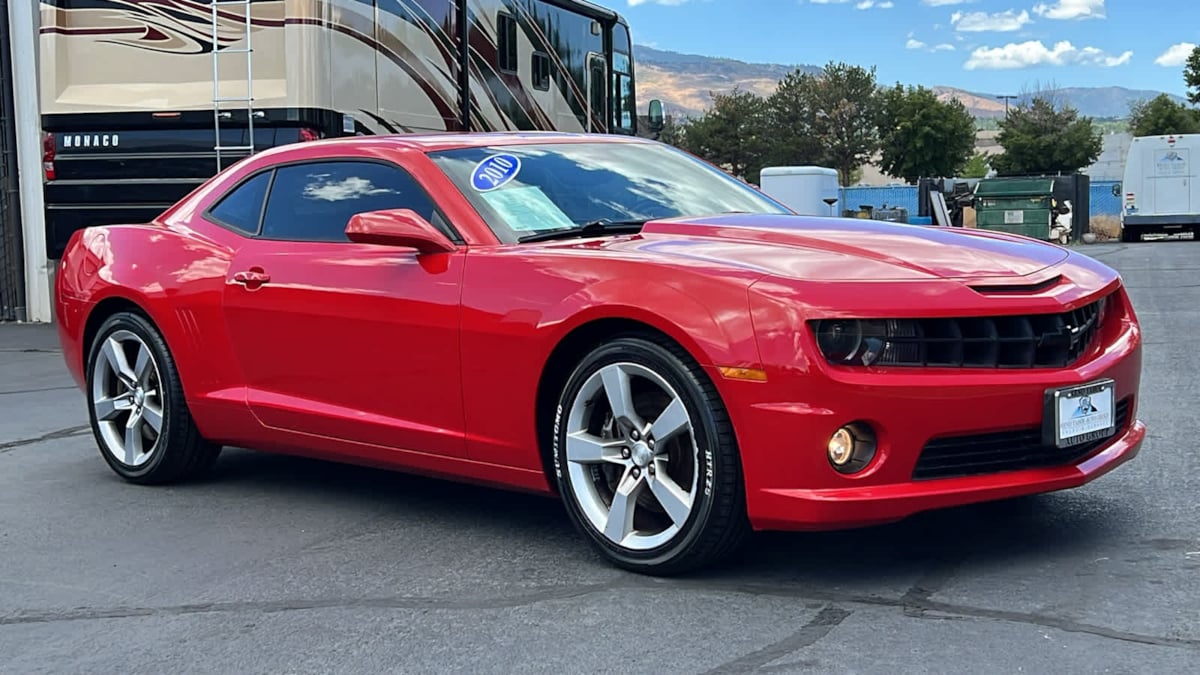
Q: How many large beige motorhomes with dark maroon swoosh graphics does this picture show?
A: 1